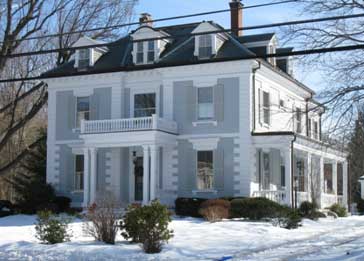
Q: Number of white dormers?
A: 5